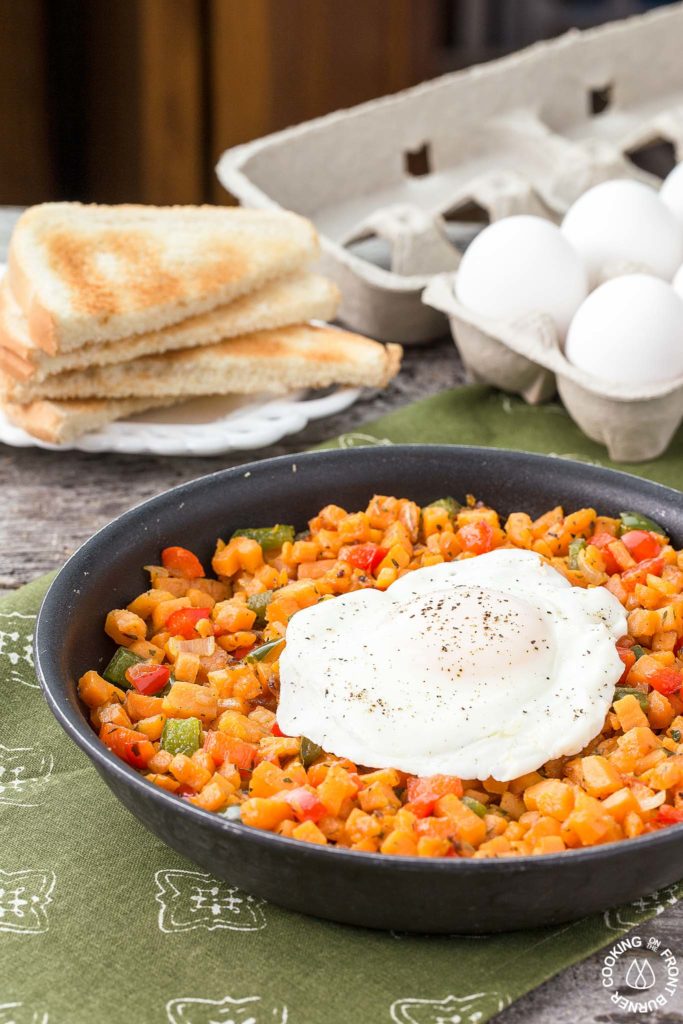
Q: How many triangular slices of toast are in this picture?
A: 4